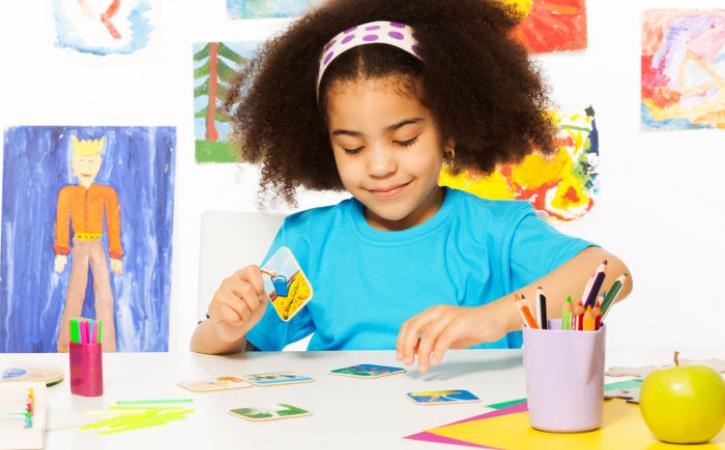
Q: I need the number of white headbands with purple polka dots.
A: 1